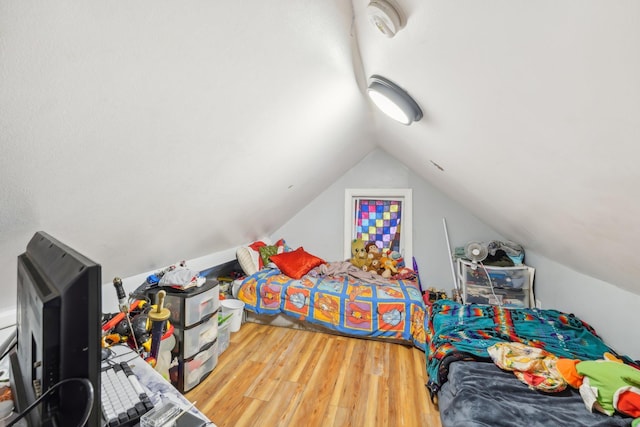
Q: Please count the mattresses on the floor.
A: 2